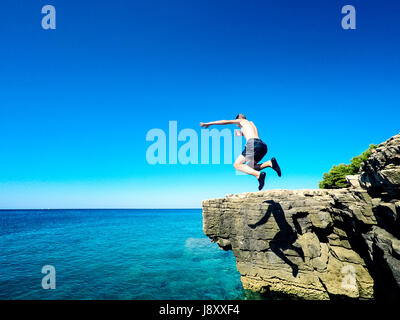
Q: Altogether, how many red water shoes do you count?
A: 0